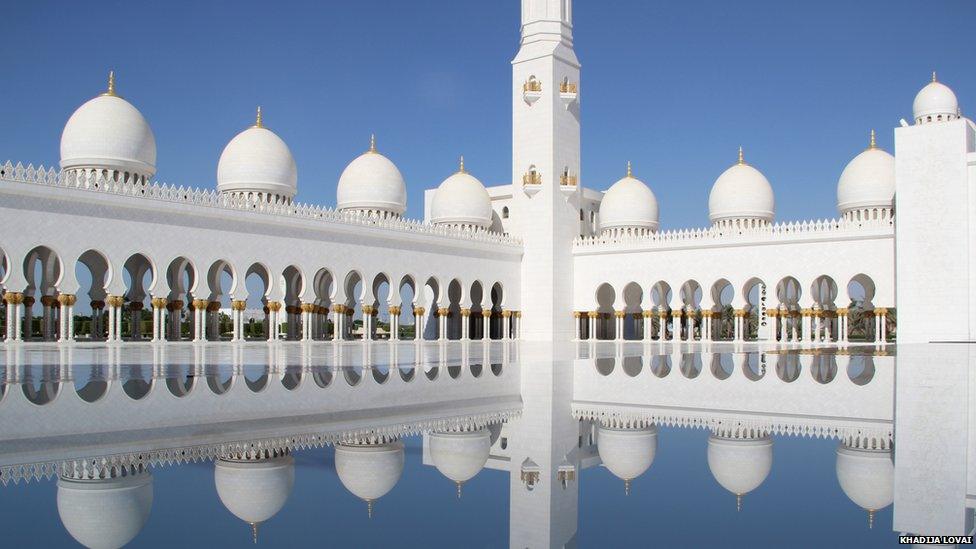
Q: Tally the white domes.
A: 8